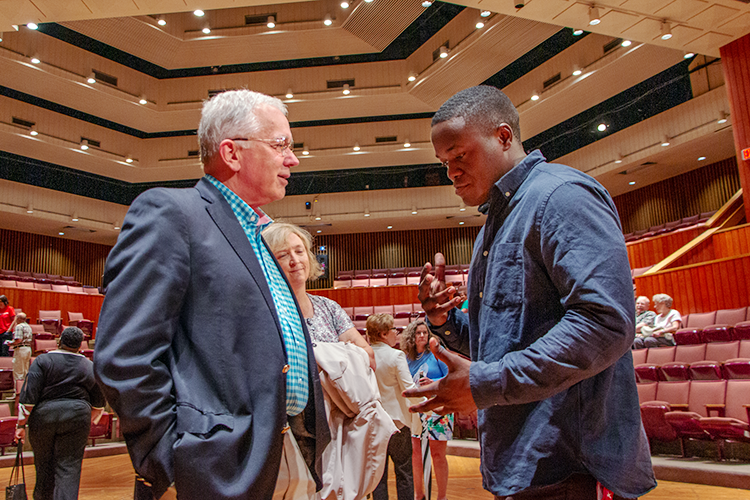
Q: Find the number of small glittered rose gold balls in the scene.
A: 0